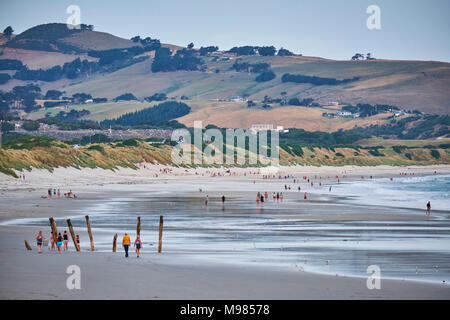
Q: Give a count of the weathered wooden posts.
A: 7